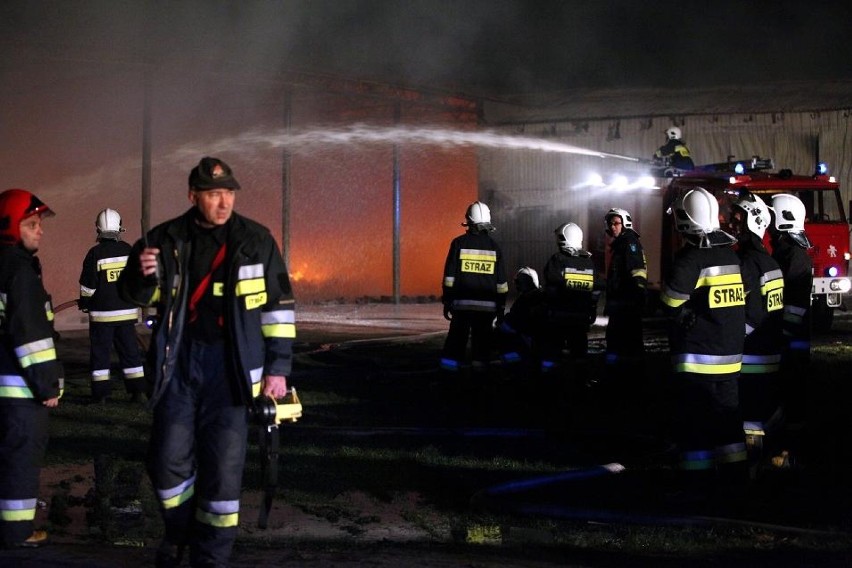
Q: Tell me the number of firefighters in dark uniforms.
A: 11